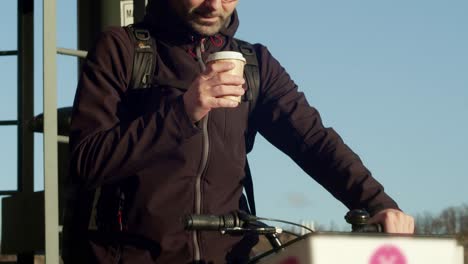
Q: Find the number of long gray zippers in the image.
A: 1